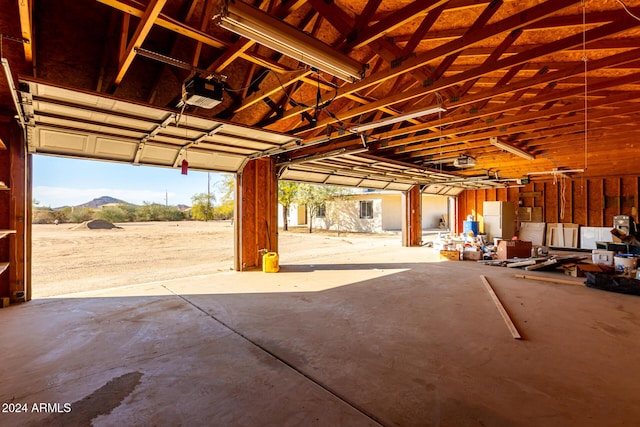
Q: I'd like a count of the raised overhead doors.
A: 3